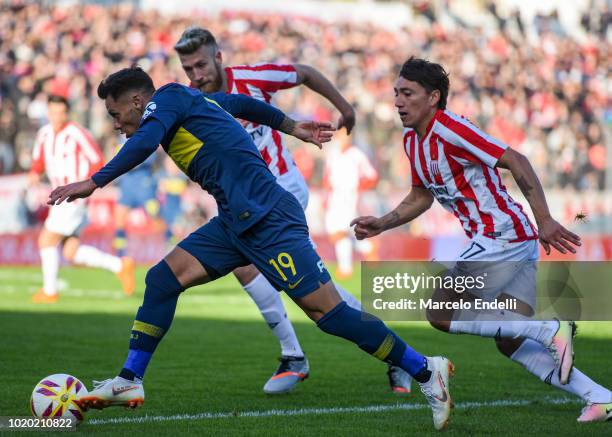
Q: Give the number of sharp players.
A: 3